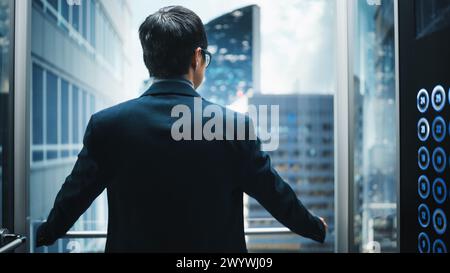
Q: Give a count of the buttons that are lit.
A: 12